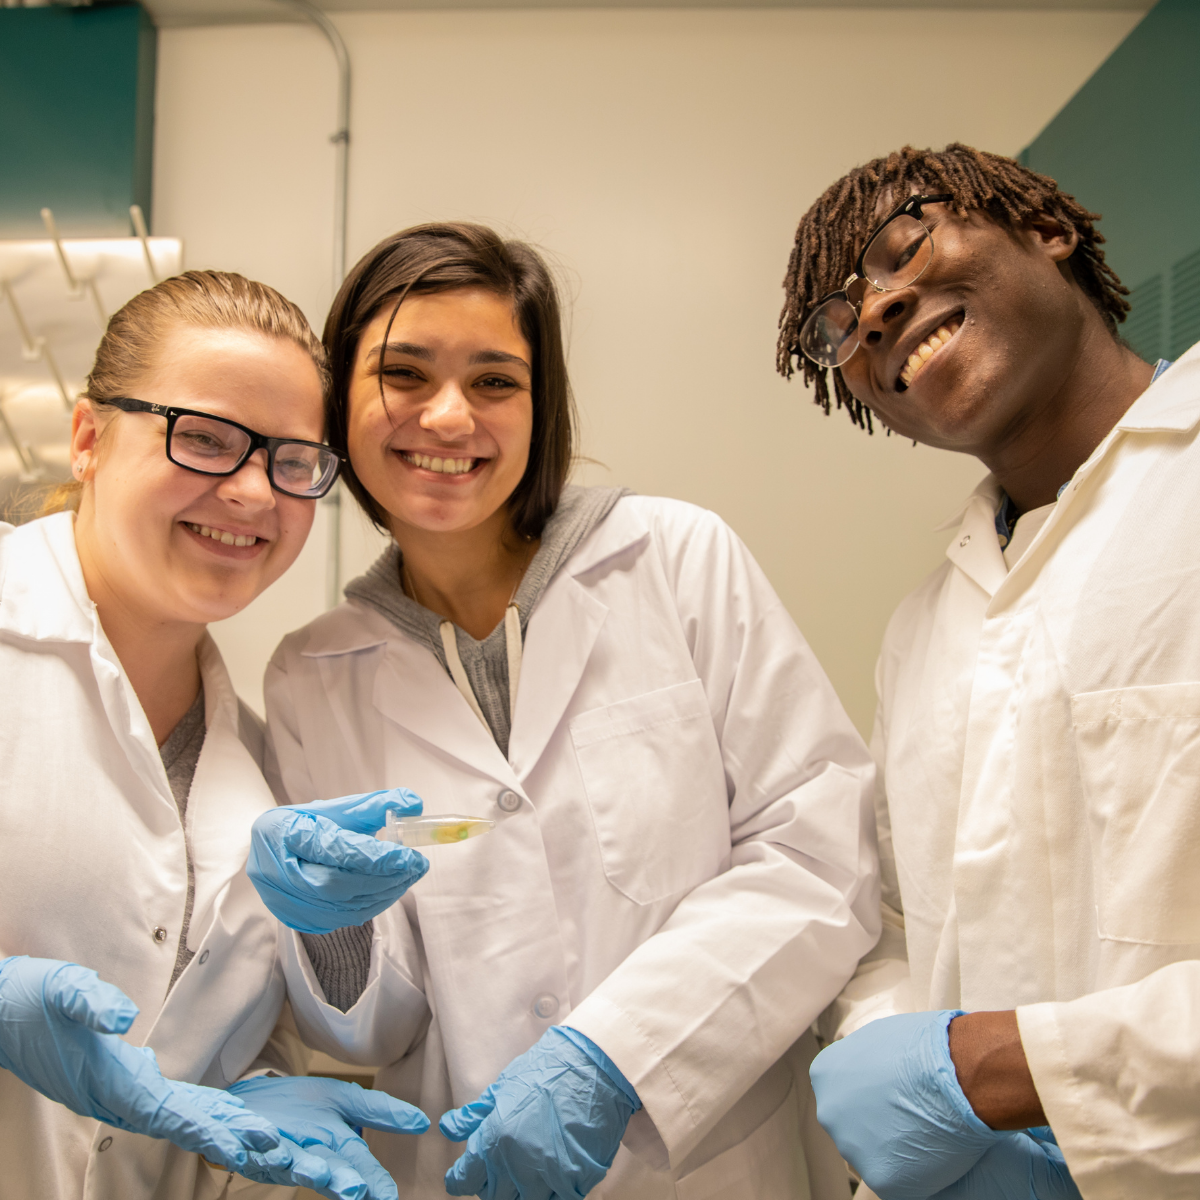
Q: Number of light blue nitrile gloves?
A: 6